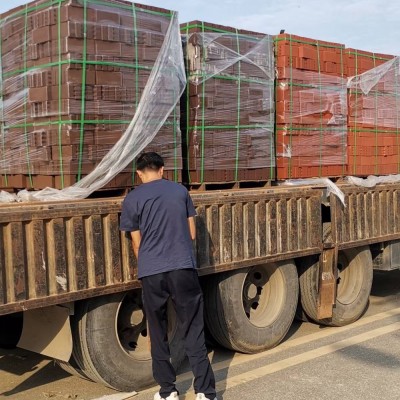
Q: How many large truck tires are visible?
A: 3